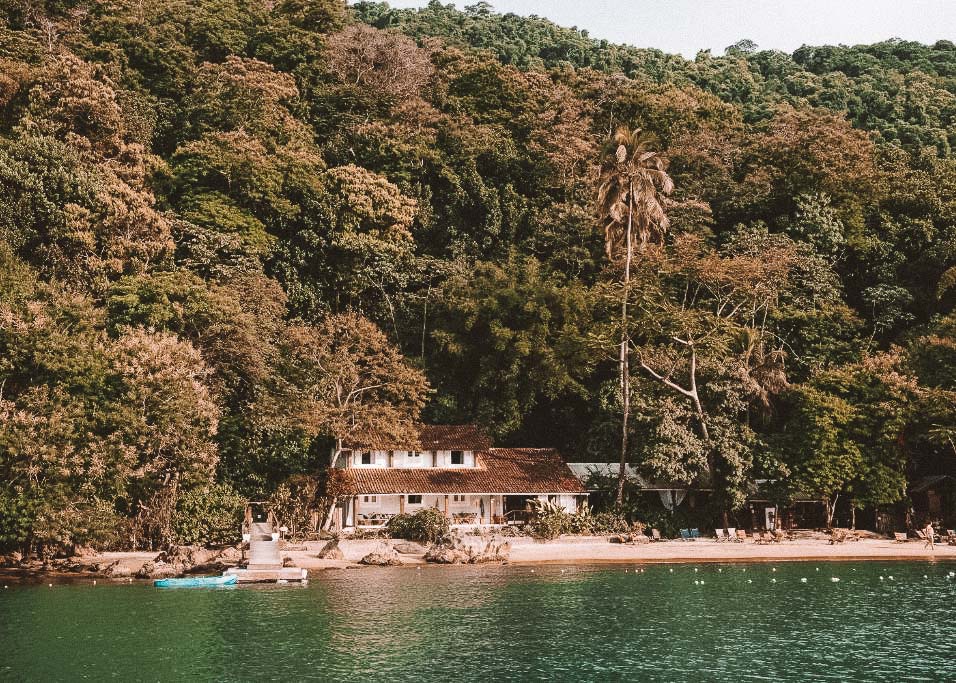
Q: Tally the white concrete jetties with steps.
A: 1